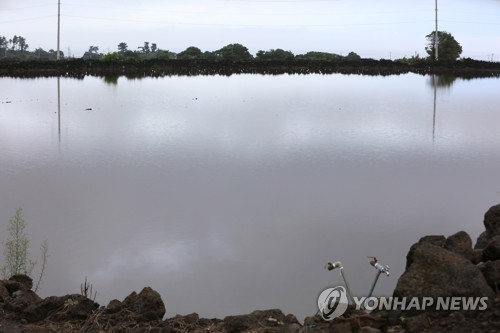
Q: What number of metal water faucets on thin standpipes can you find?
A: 2